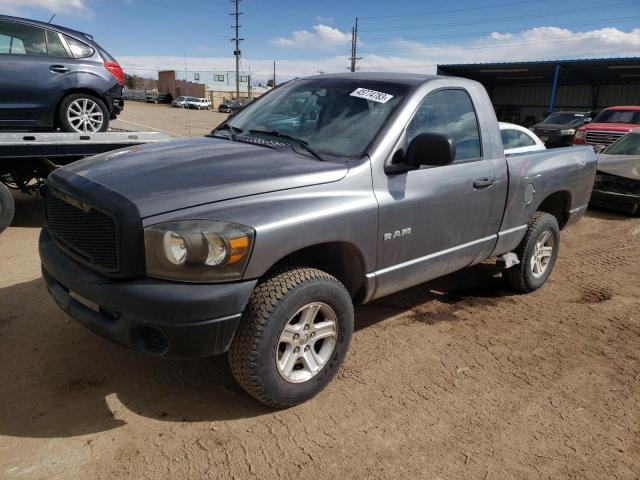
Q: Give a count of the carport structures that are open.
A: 1